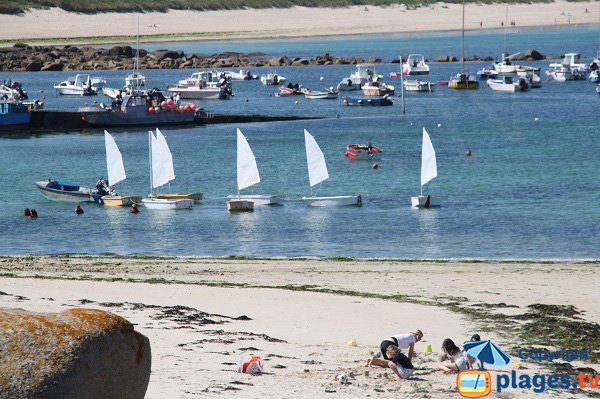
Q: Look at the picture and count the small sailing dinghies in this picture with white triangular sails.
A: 6